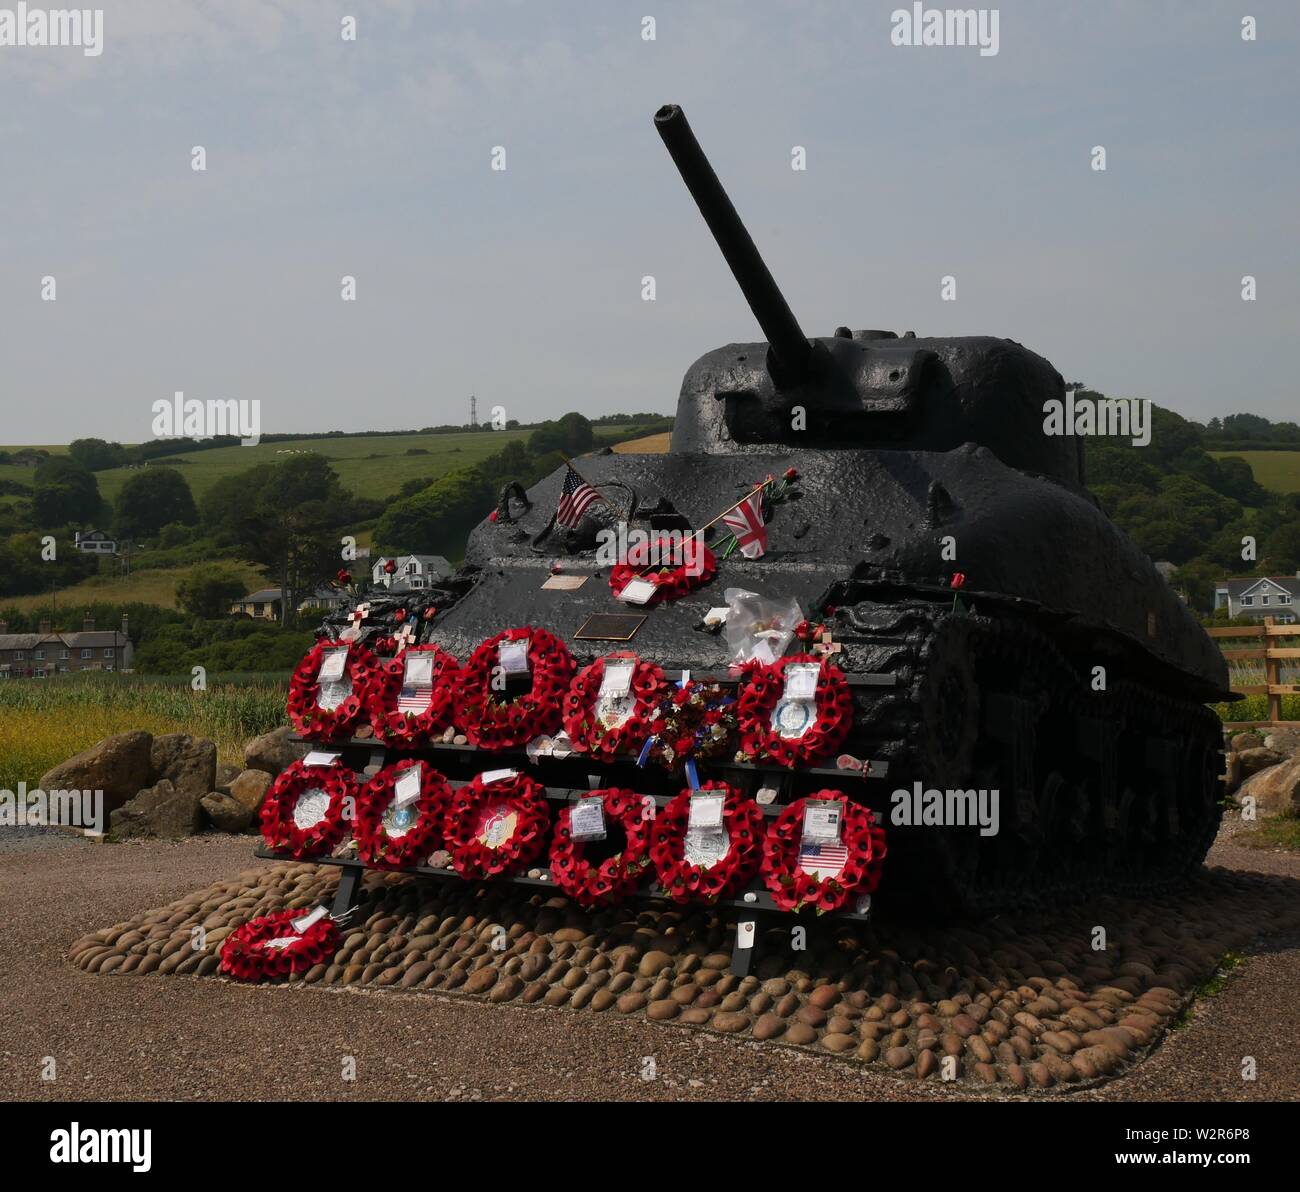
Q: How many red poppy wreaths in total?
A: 13